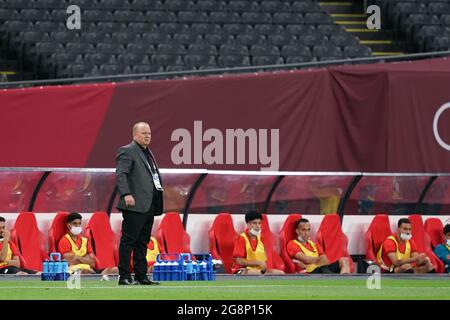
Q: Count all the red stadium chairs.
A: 11